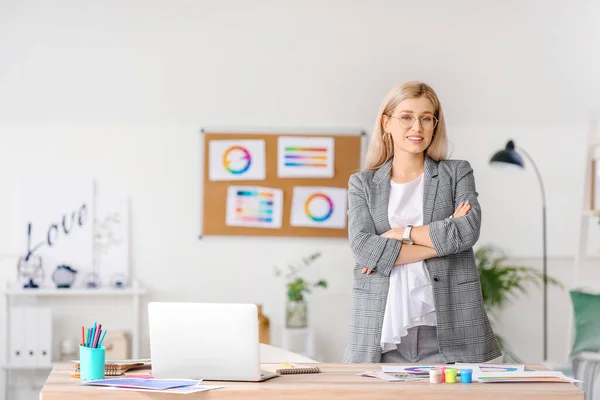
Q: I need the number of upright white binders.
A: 3